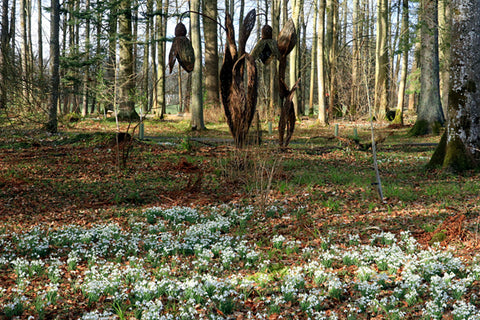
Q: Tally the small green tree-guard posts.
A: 4